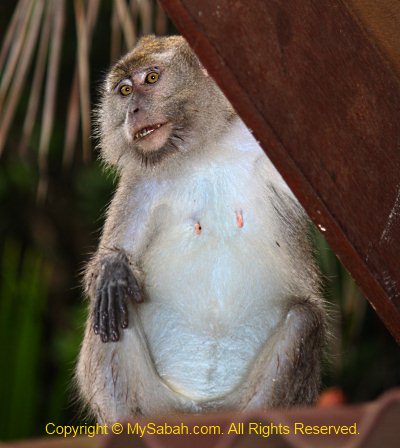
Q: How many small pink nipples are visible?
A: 2